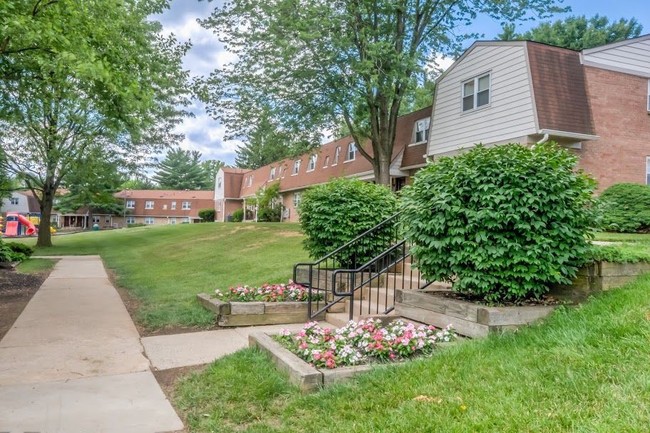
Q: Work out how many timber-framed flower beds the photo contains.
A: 2